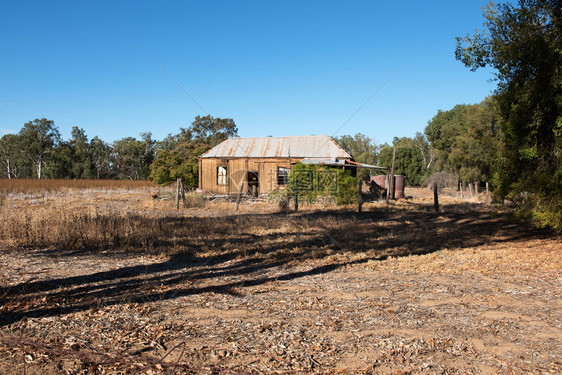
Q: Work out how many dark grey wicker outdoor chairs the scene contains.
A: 0